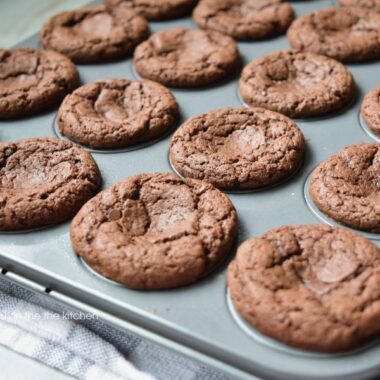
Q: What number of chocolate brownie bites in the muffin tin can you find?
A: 15